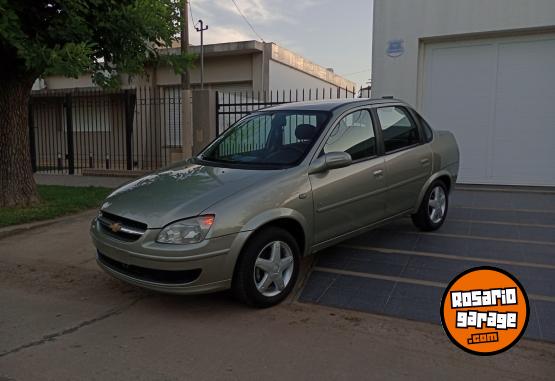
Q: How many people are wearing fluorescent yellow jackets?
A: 0